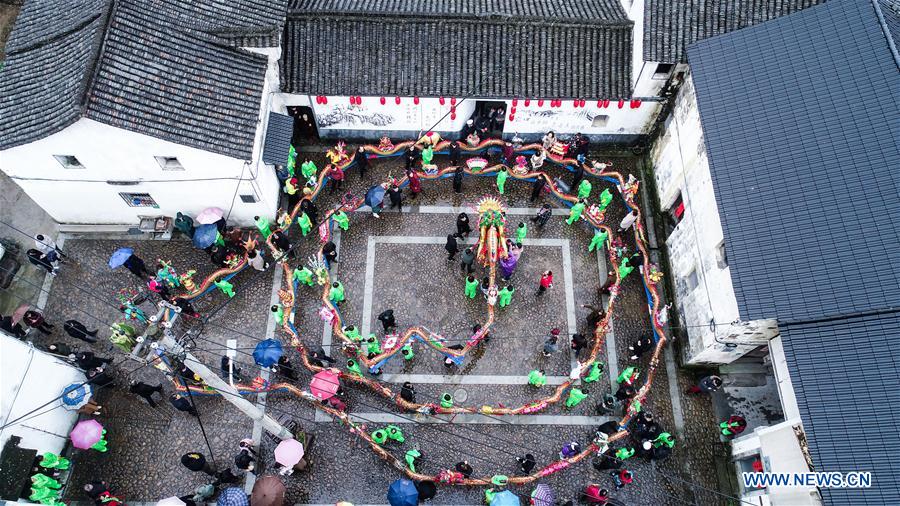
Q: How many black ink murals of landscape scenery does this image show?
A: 2